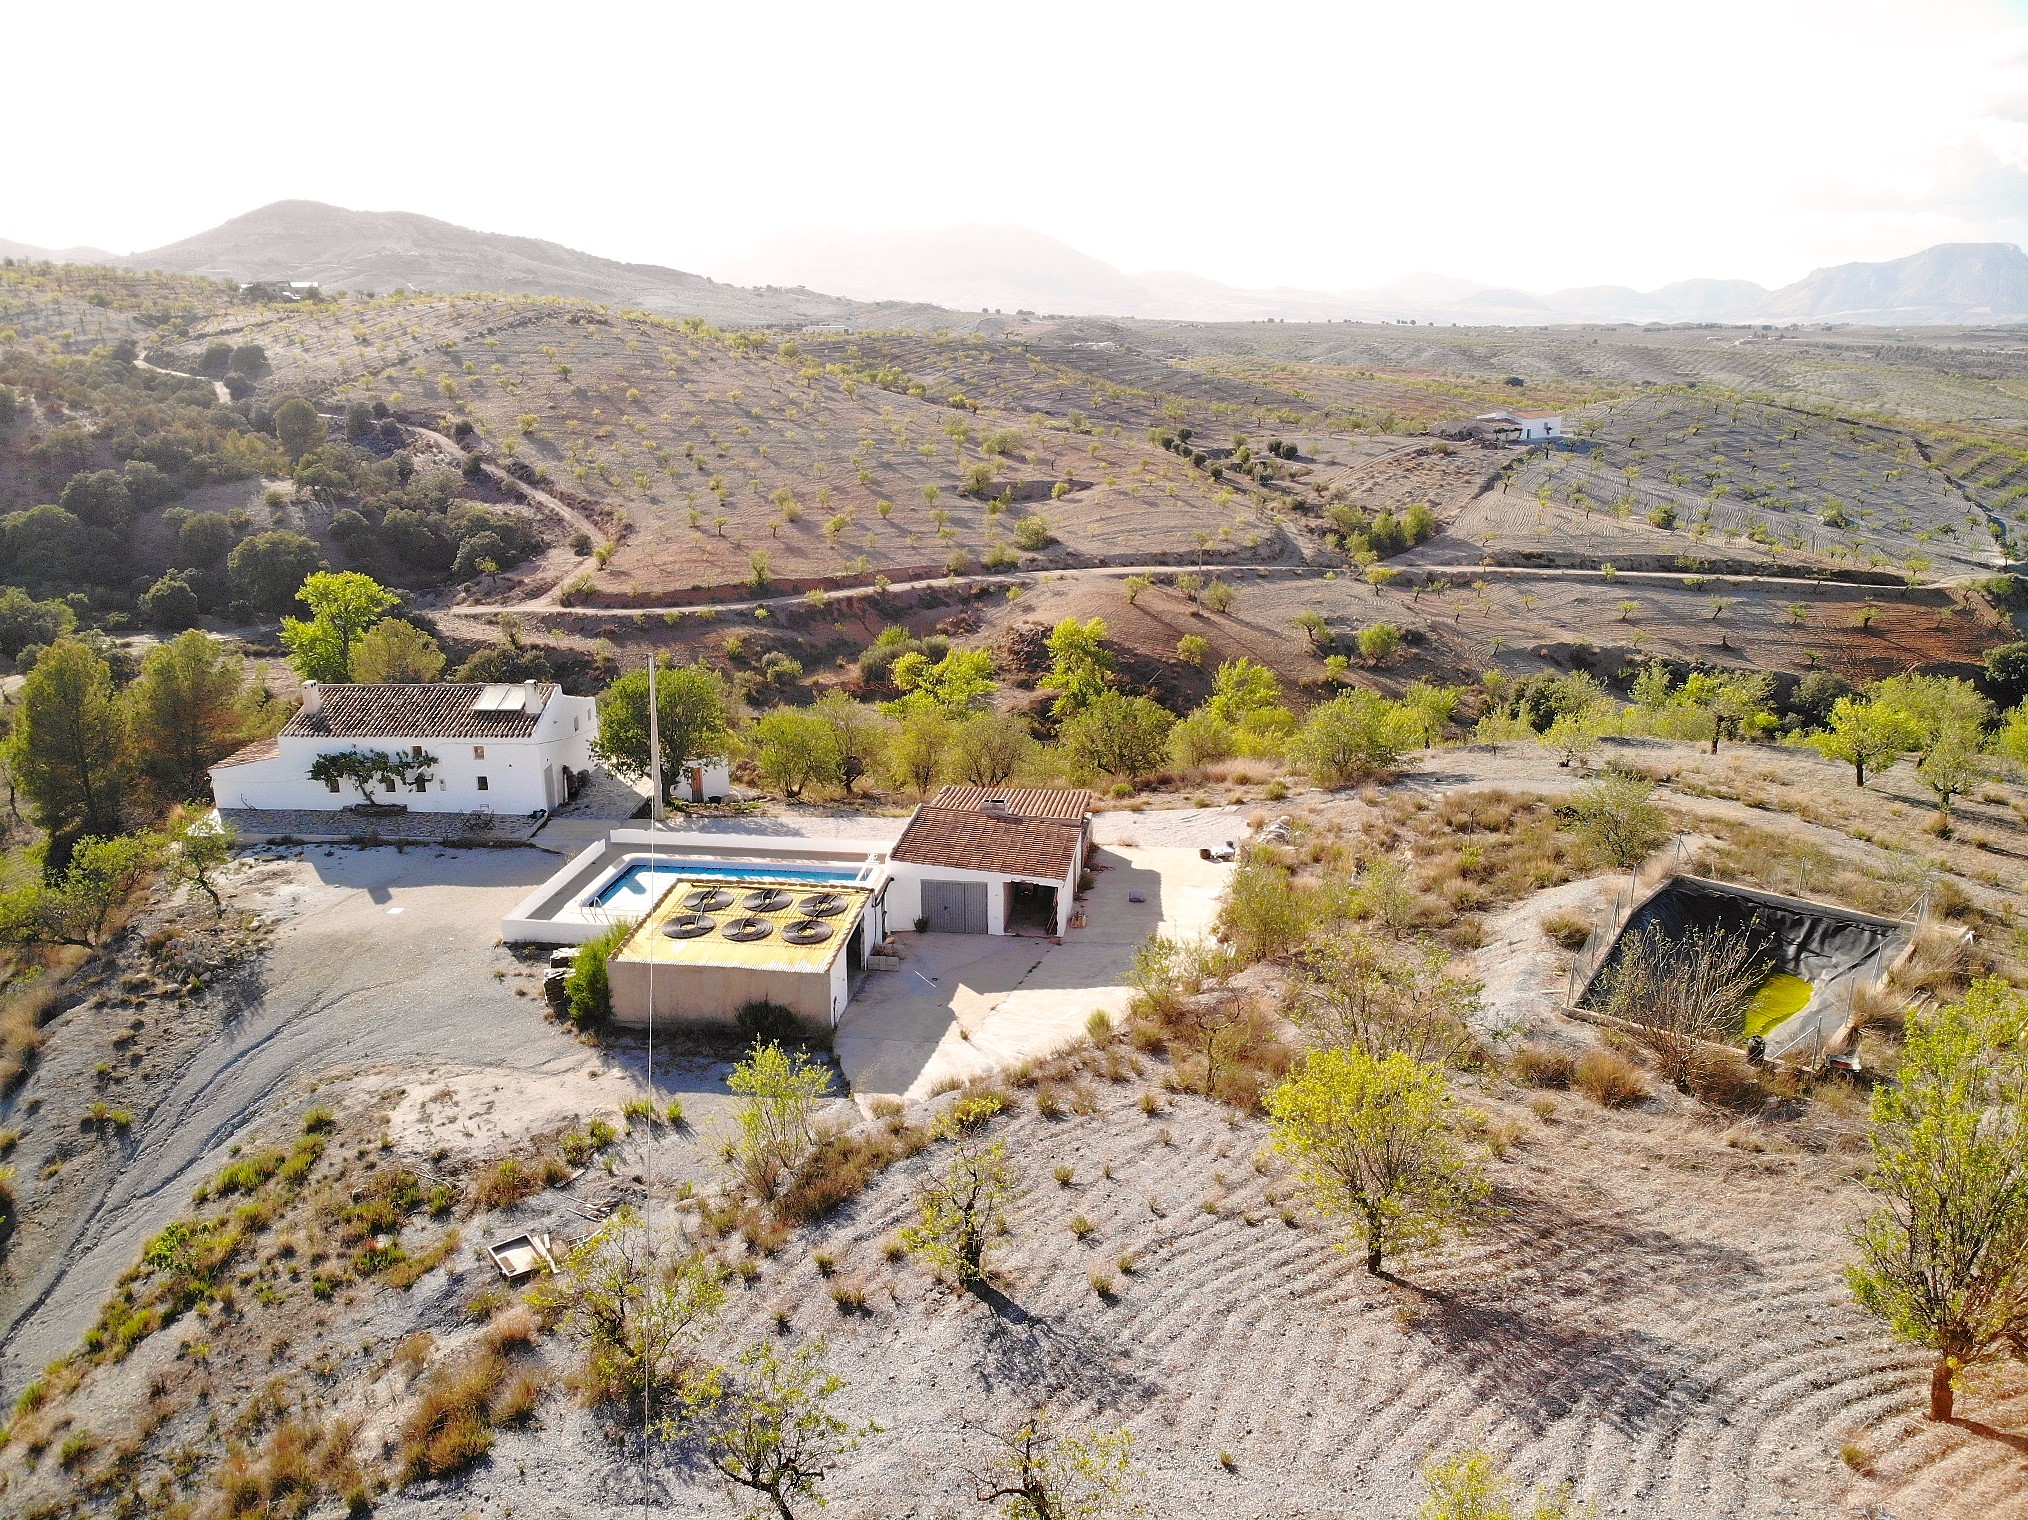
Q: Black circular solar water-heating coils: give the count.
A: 6